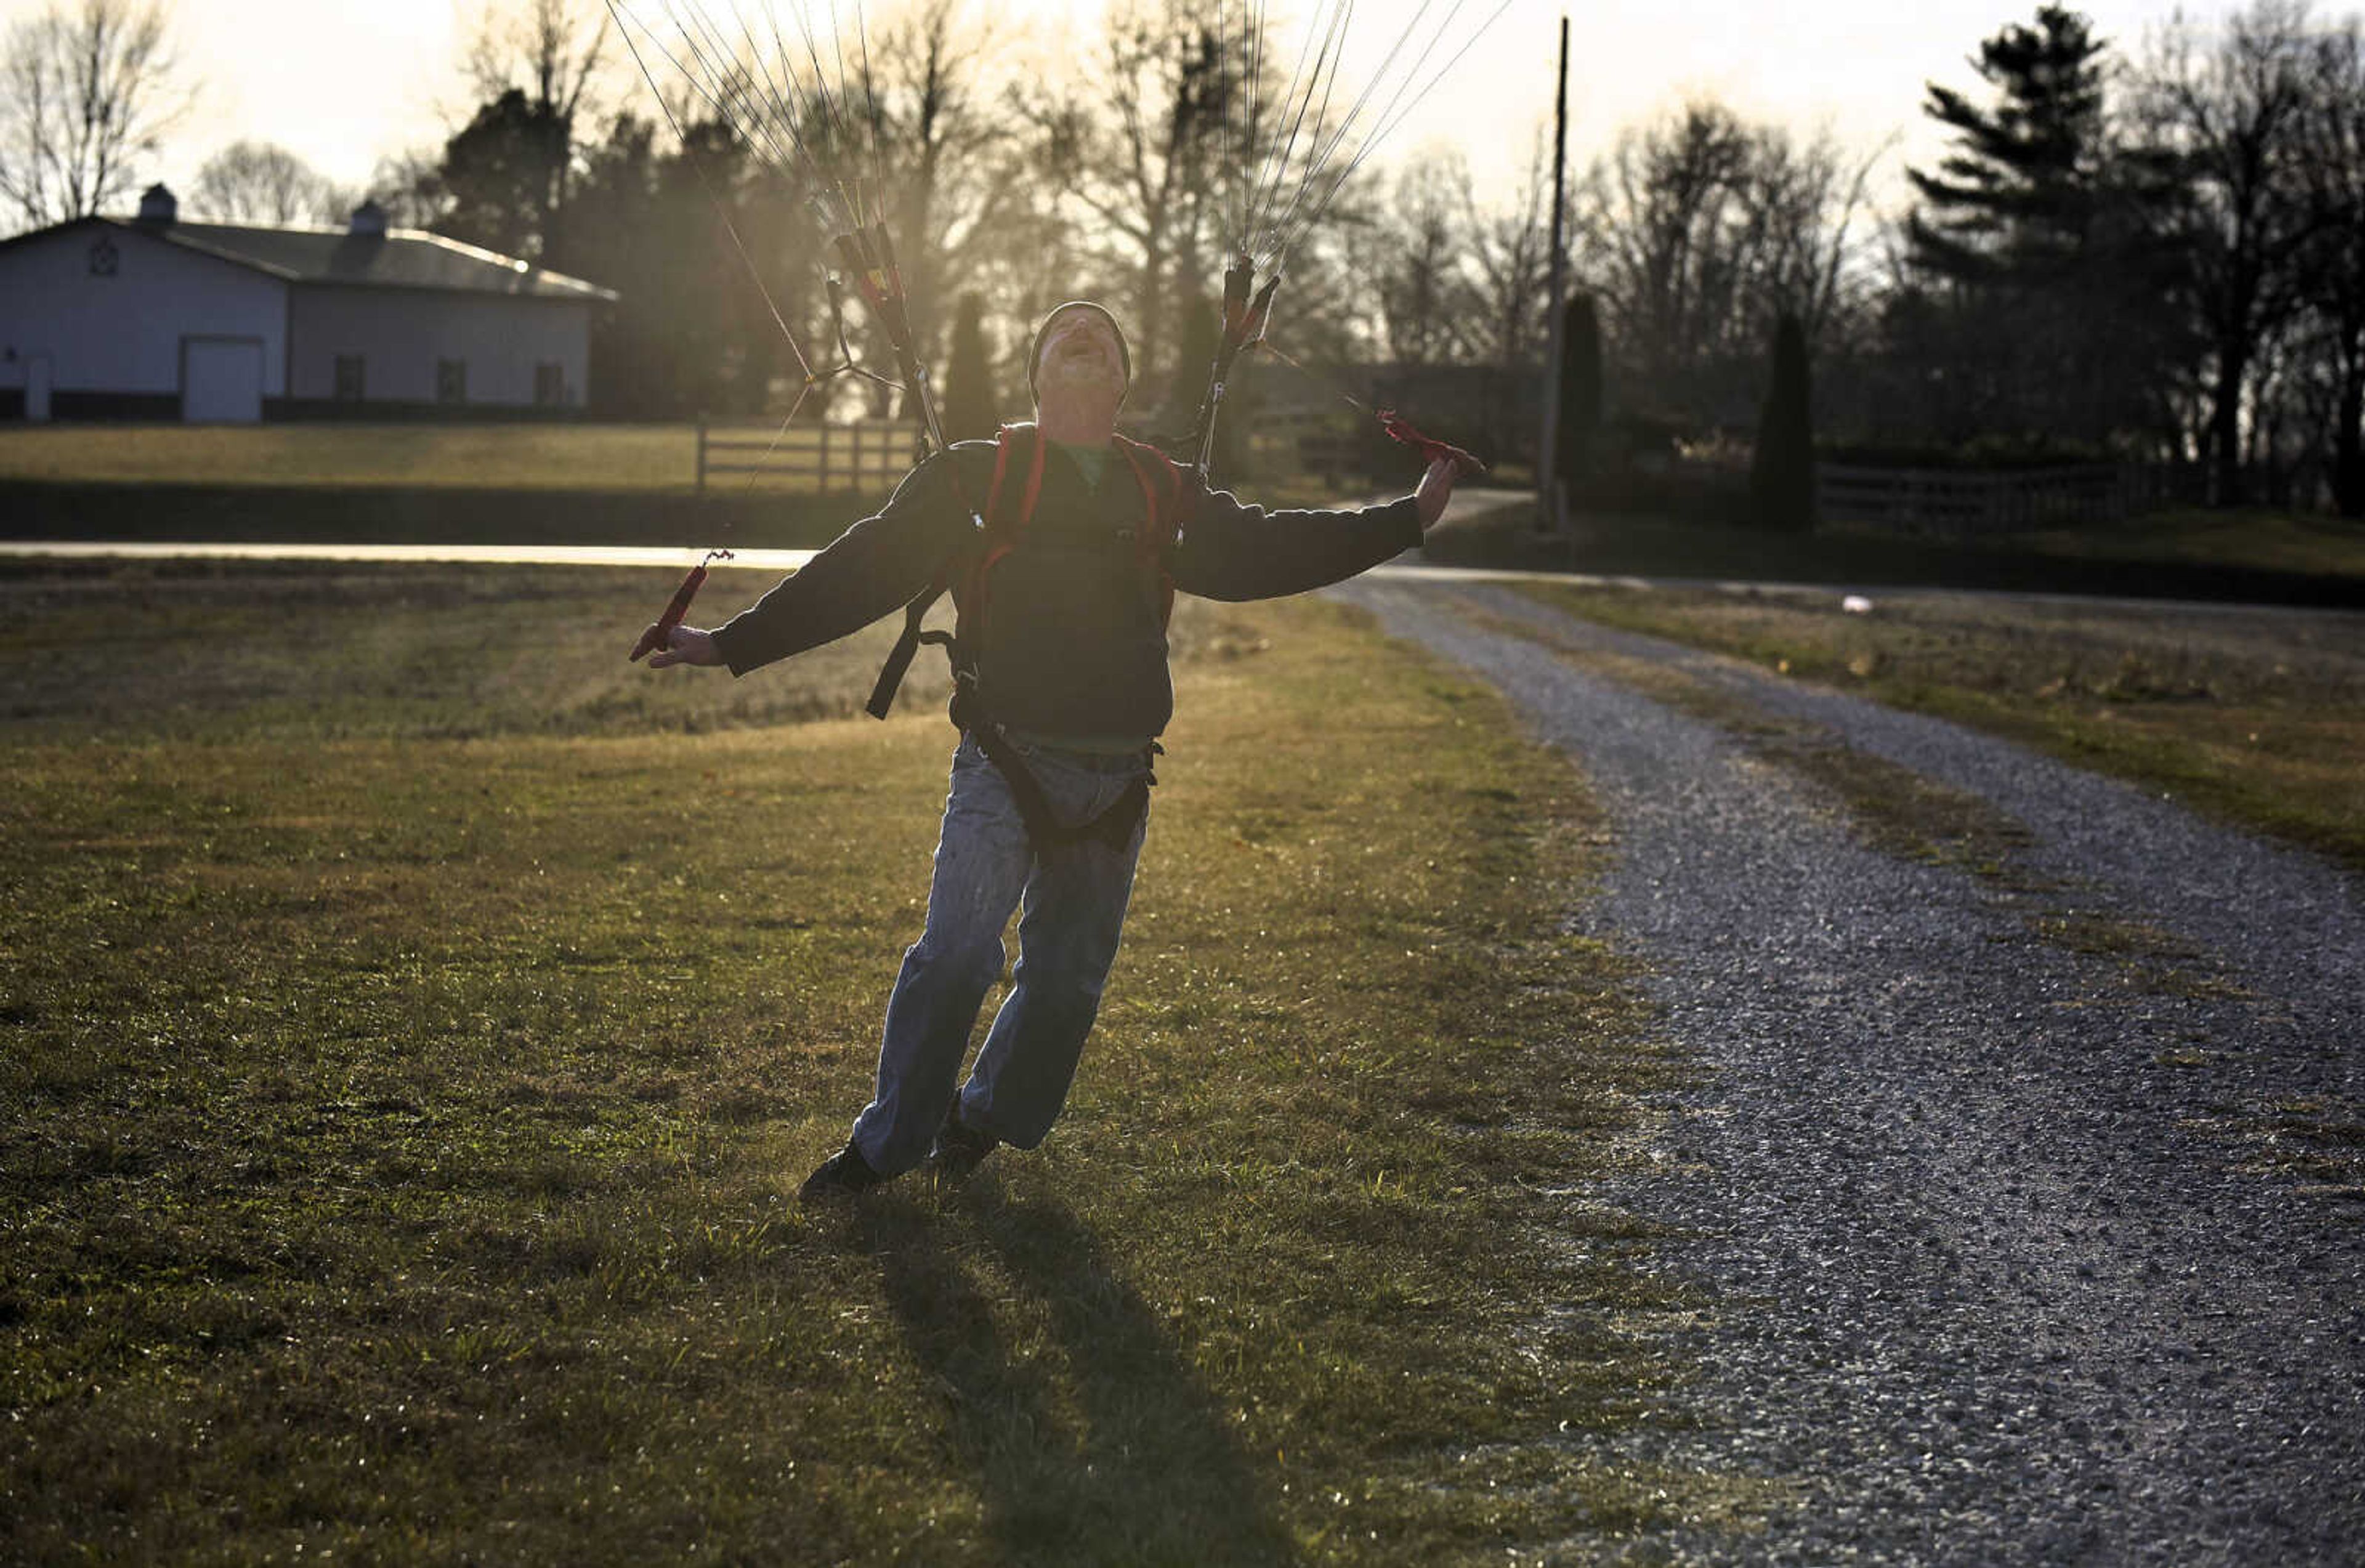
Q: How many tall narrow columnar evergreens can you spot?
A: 4